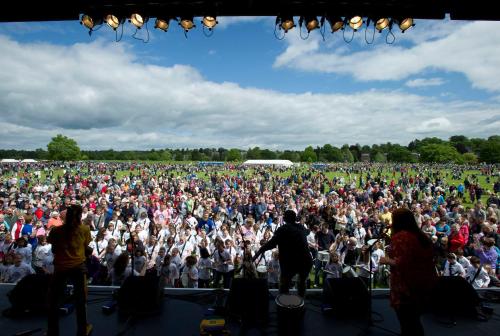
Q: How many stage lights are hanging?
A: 12